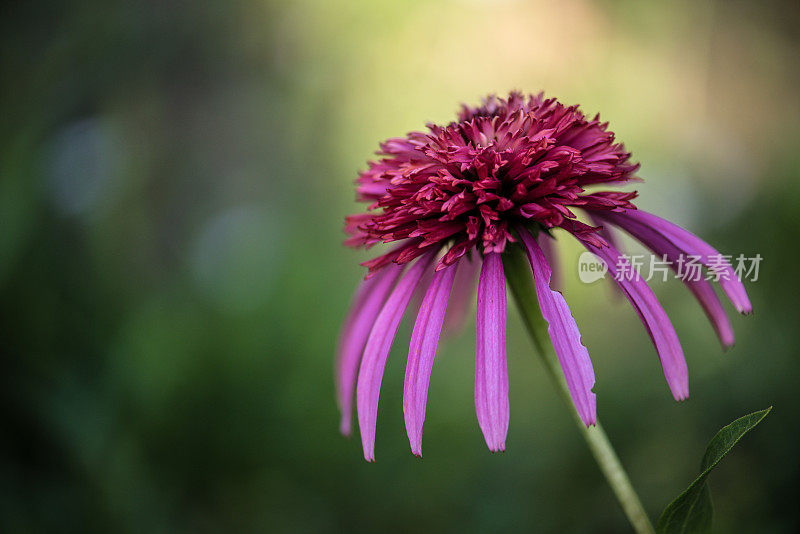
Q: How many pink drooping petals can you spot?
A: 8